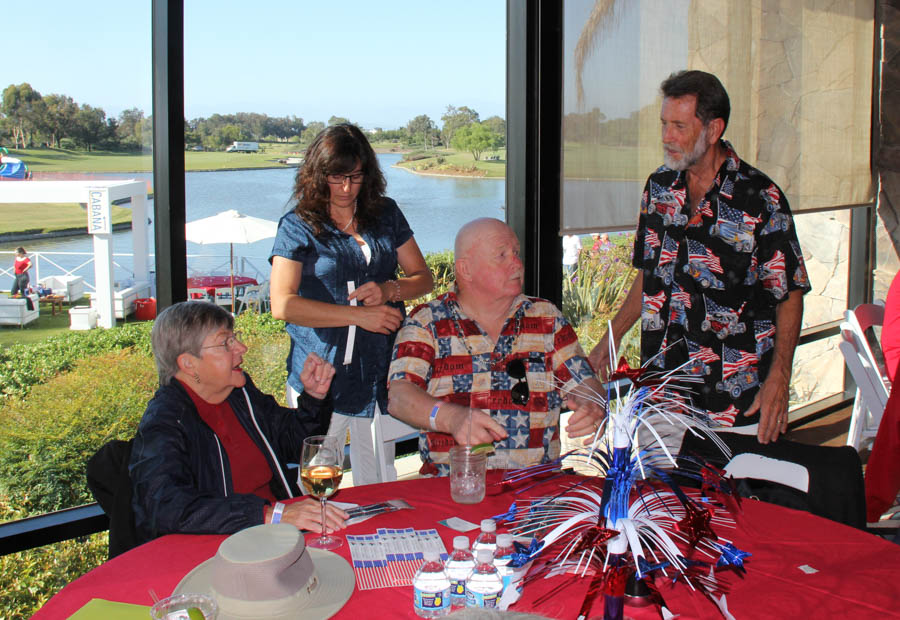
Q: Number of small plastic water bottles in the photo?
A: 5